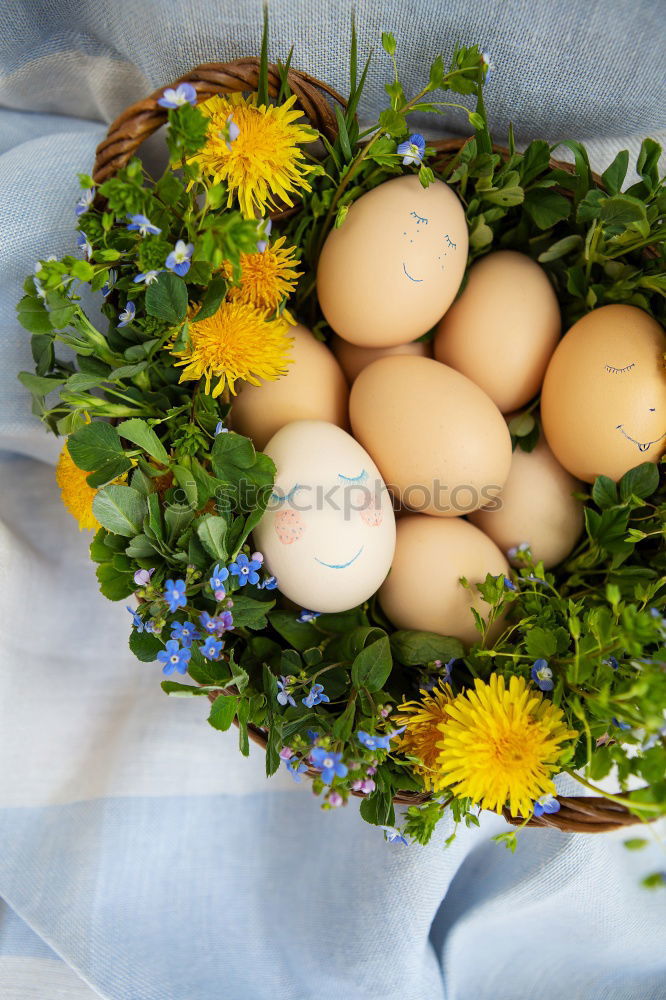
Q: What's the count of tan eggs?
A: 8